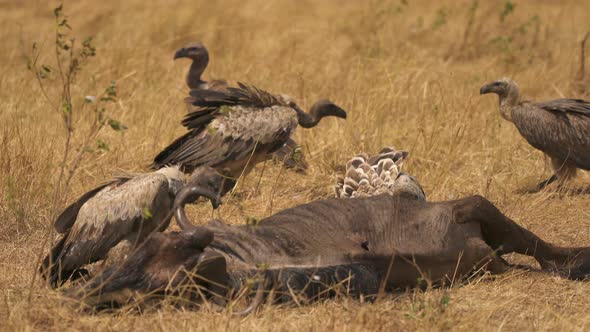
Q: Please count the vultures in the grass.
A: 5